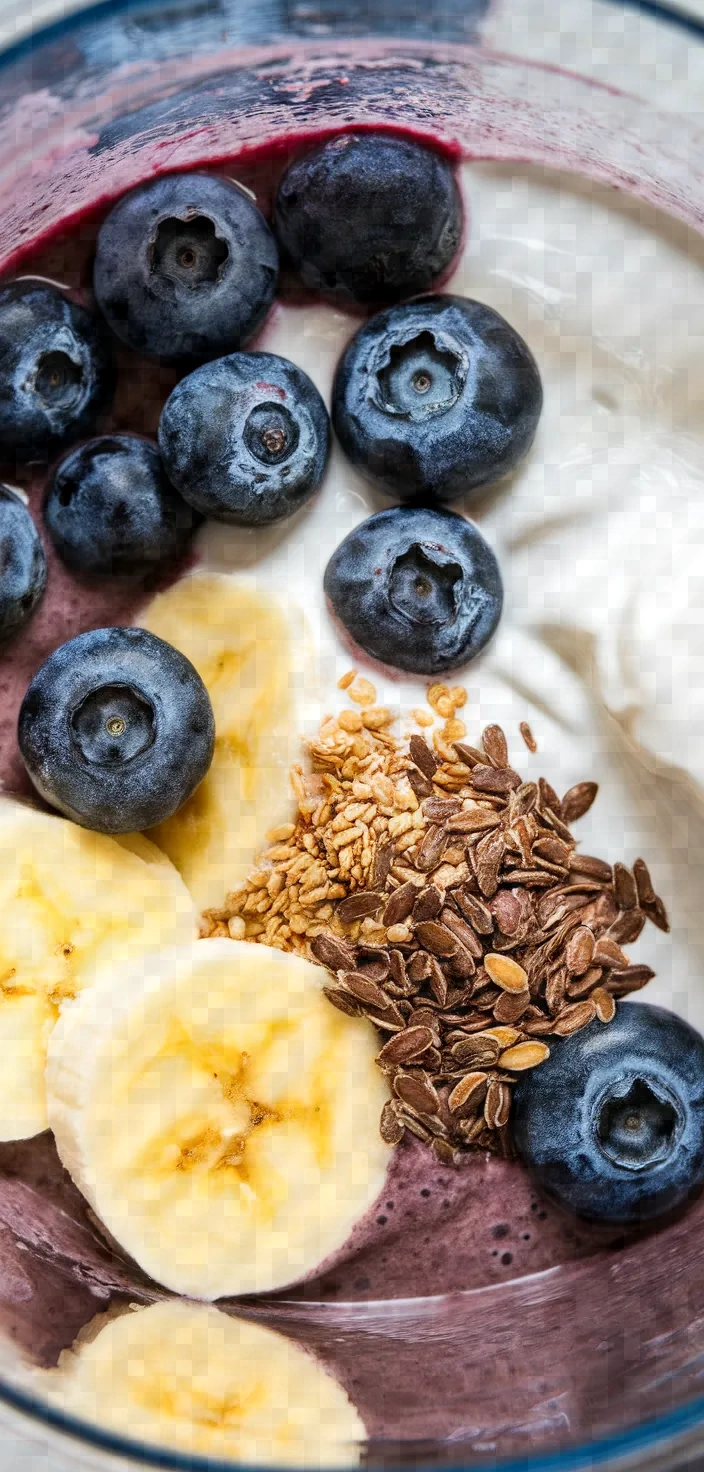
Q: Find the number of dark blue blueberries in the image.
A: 10